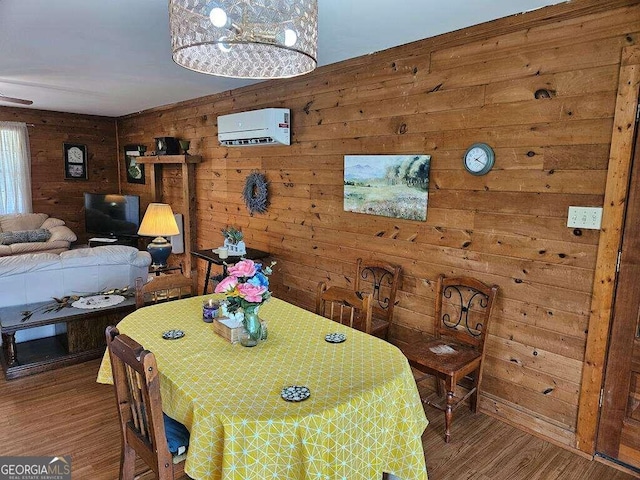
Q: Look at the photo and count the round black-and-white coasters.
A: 3